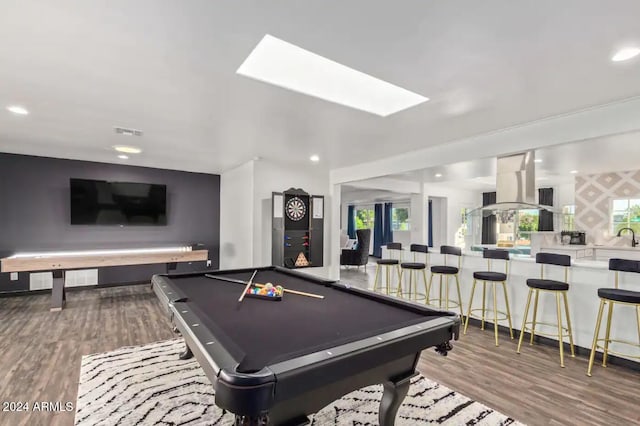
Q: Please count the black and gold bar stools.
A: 6